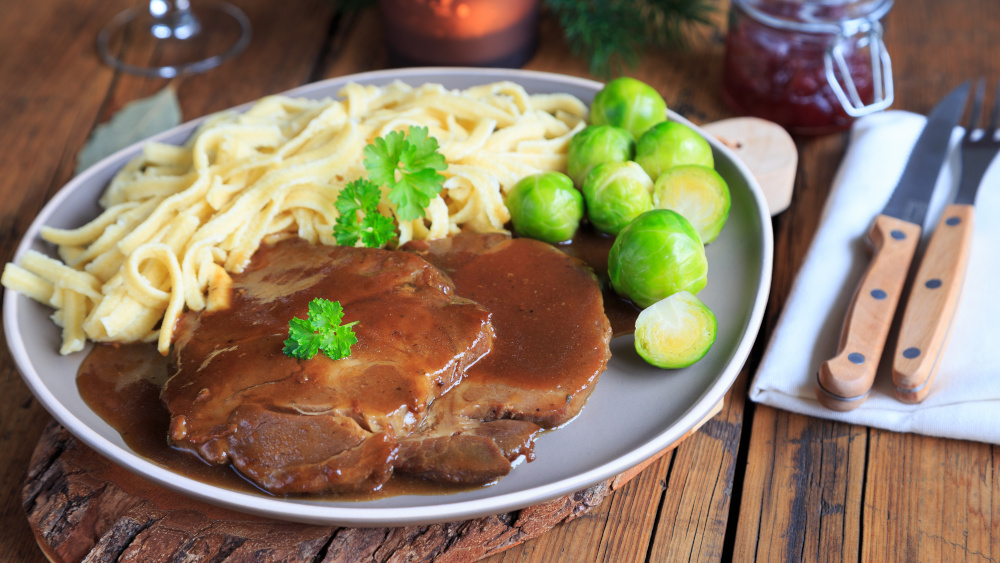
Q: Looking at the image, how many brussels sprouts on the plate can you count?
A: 8